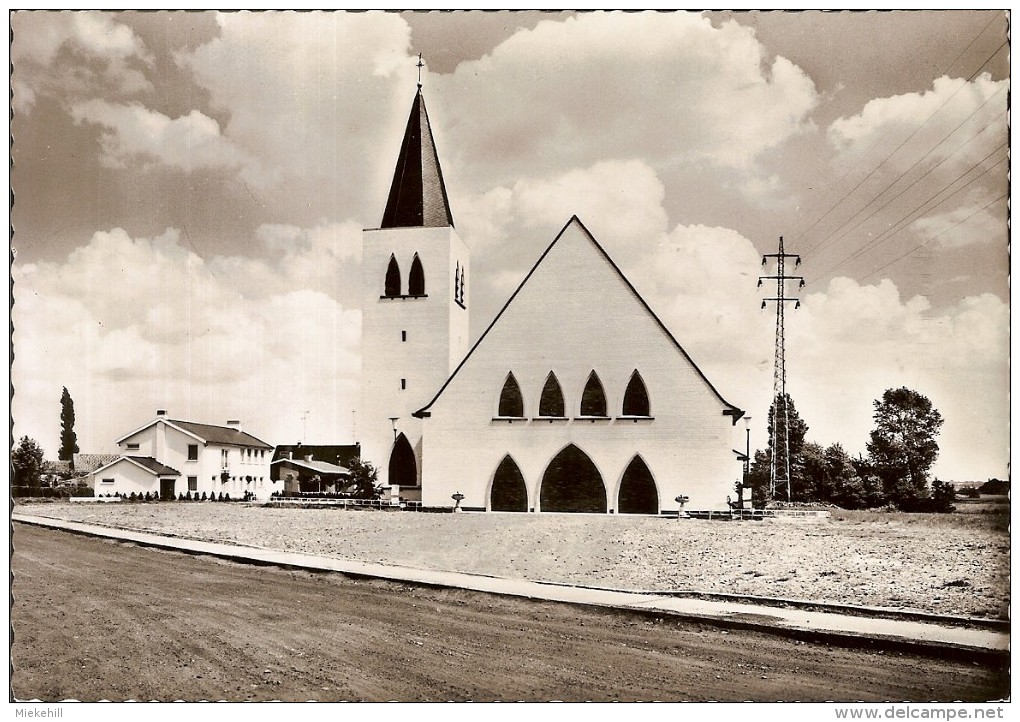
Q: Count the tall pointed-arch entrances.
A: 3